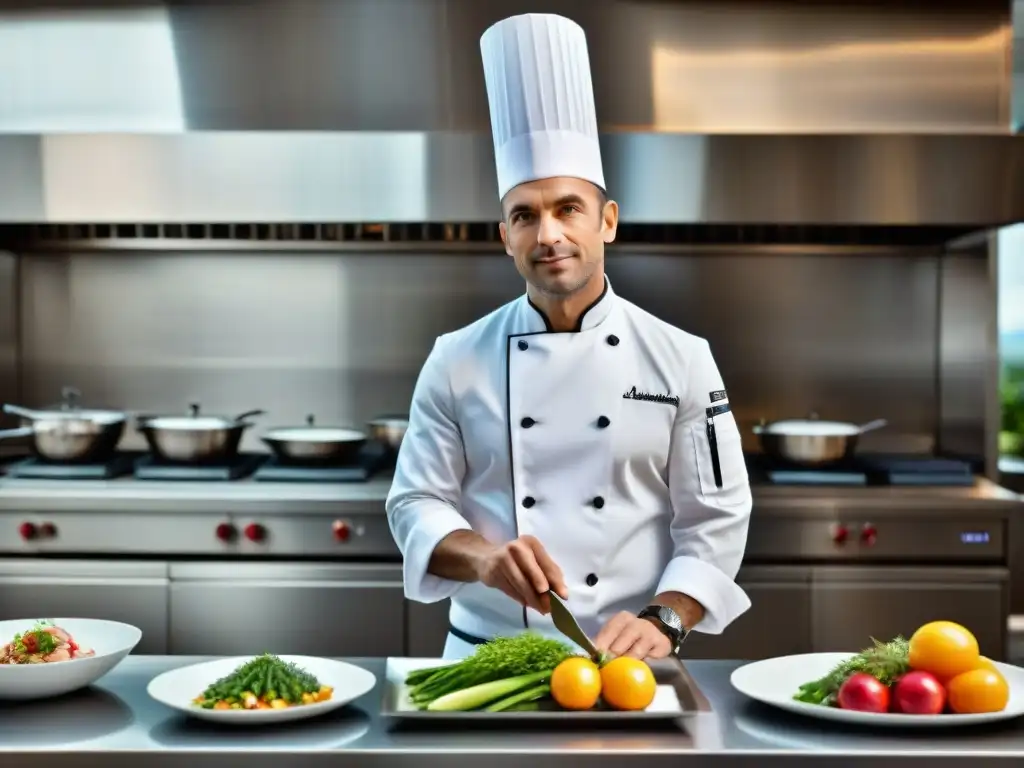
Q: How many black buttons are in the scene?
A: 7